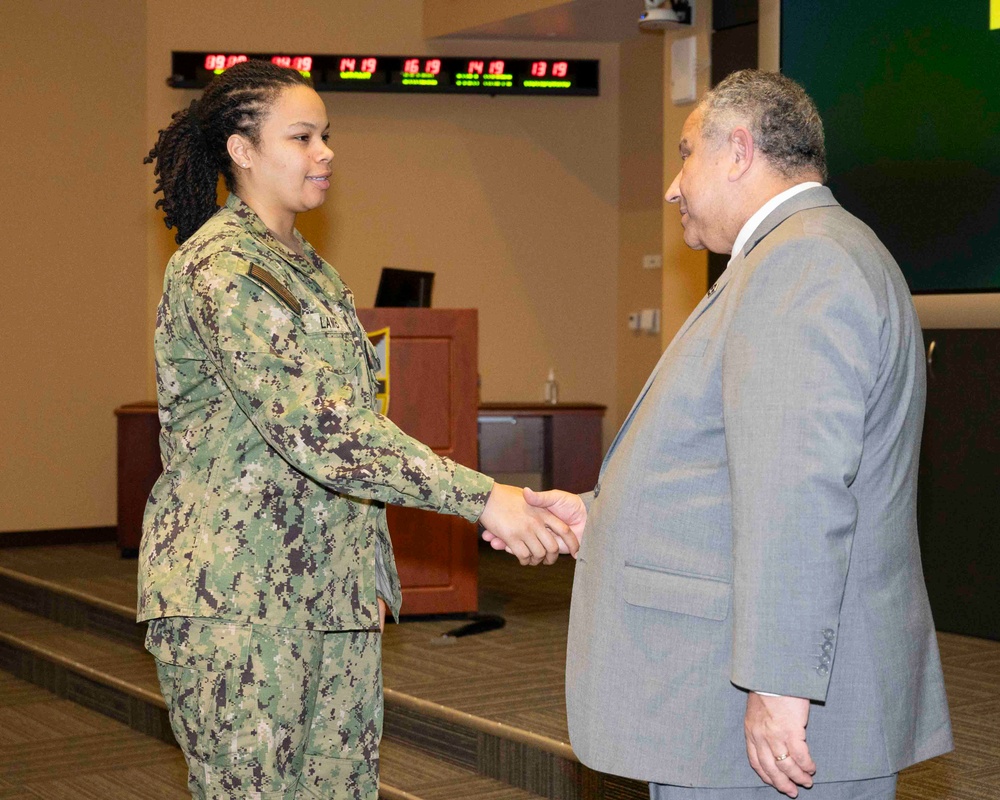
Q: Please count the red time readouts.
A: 6